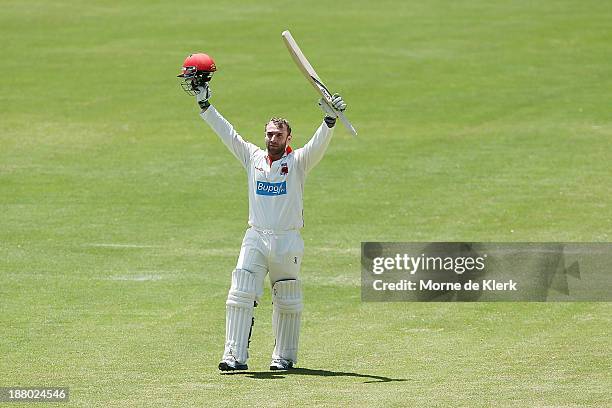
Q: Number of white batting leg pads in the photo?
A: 2